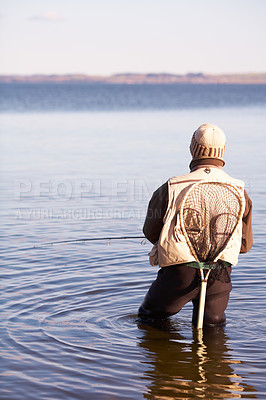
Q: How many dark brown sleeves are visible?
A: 2